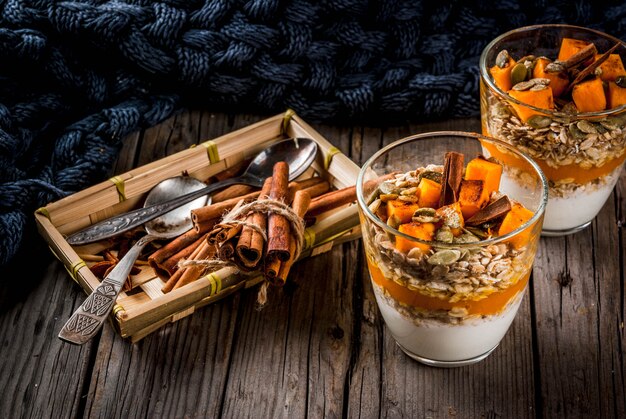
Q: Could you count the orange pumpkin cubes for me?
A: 14